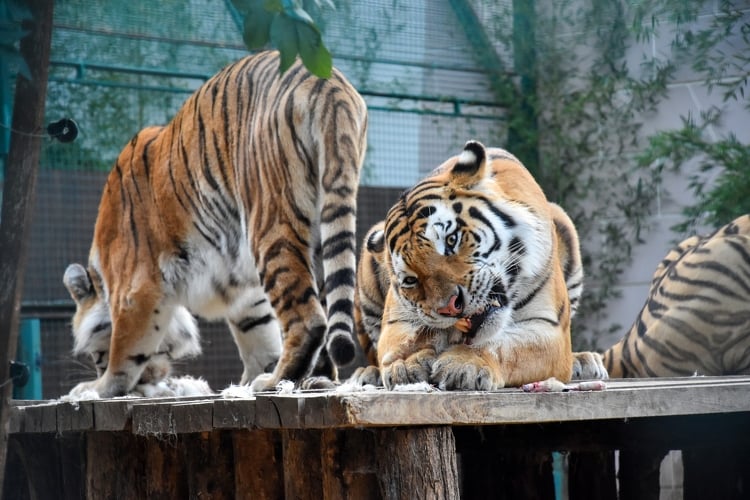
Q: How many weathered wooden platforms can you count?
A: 1